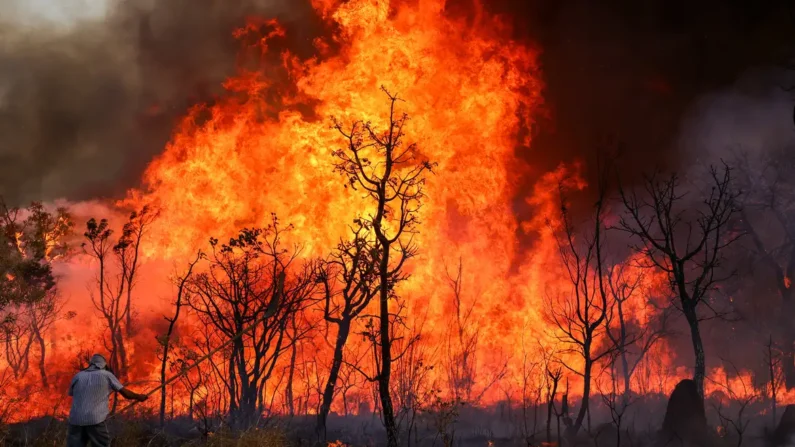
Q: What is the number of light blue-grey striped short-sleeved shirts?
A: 1